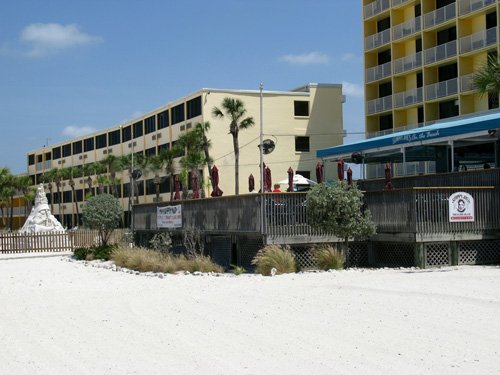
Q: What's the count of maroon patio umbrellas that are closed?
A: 11